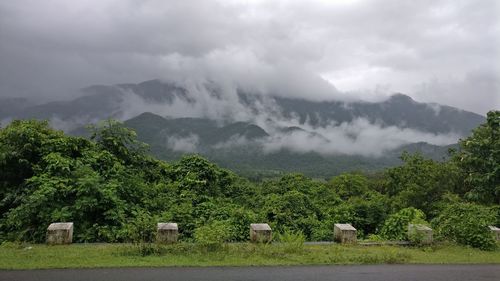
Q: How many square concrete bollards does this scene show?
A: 6